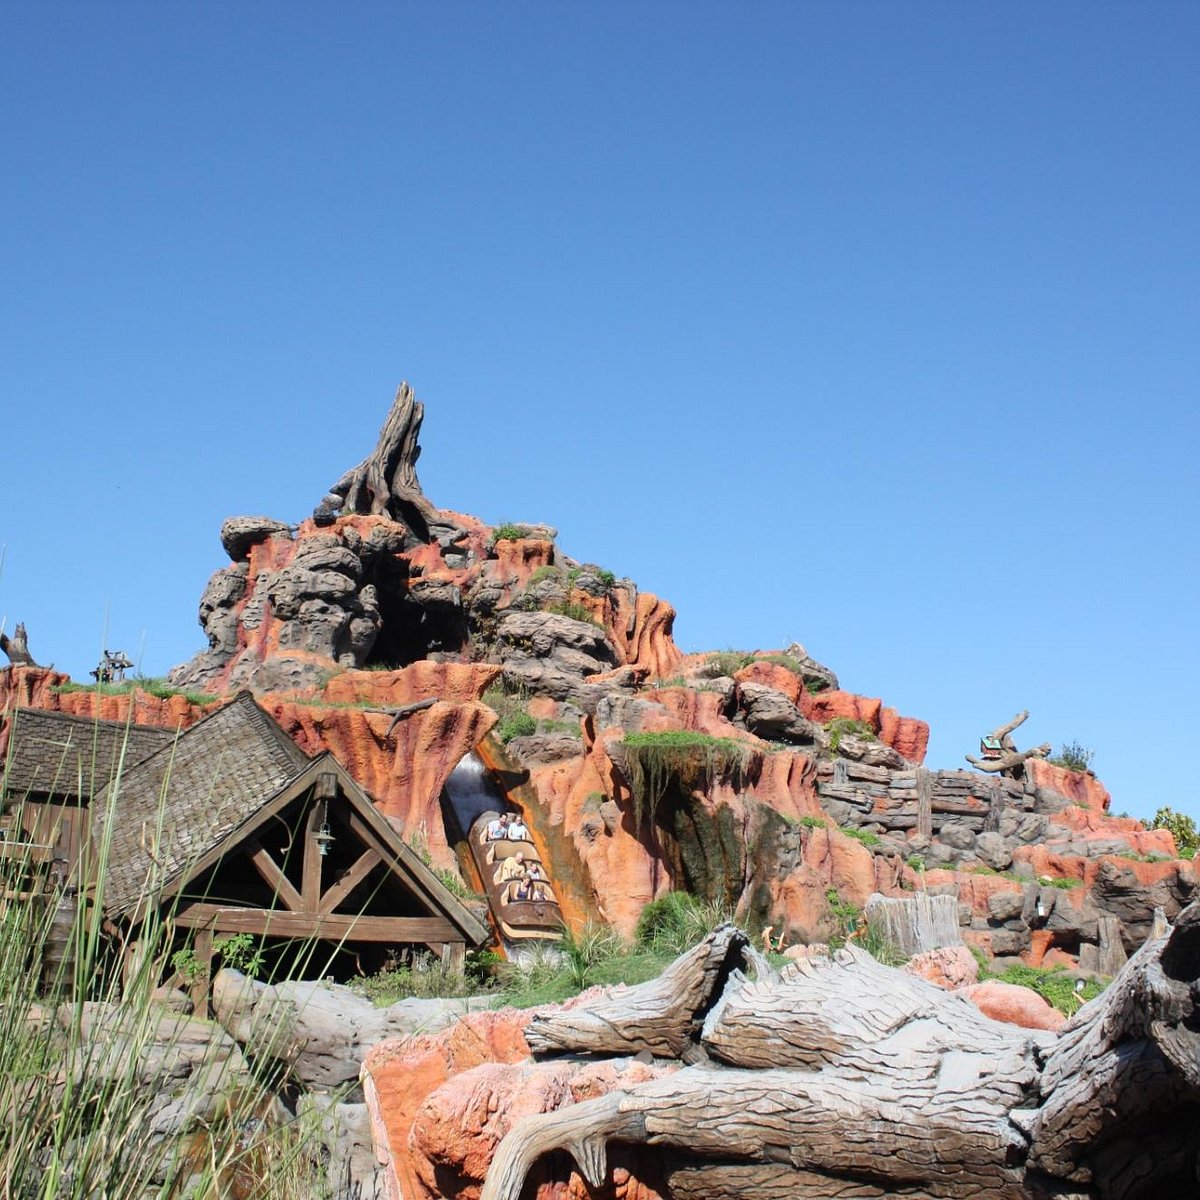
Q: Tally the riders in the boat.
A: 6